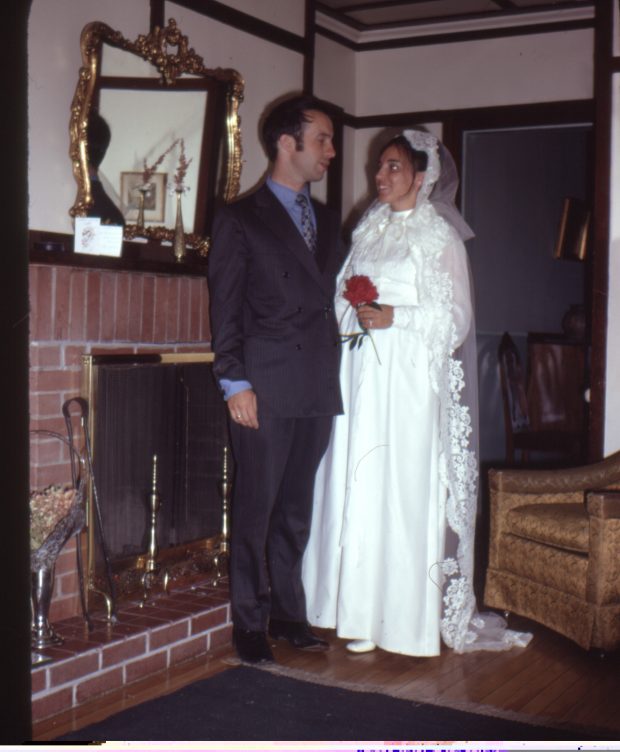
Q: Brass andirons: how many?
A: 2